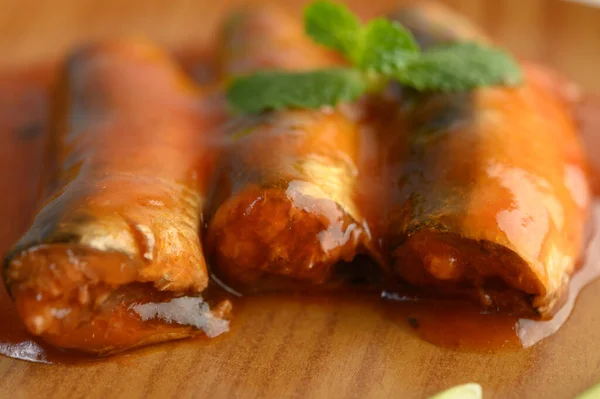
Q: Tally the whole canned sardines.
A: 3